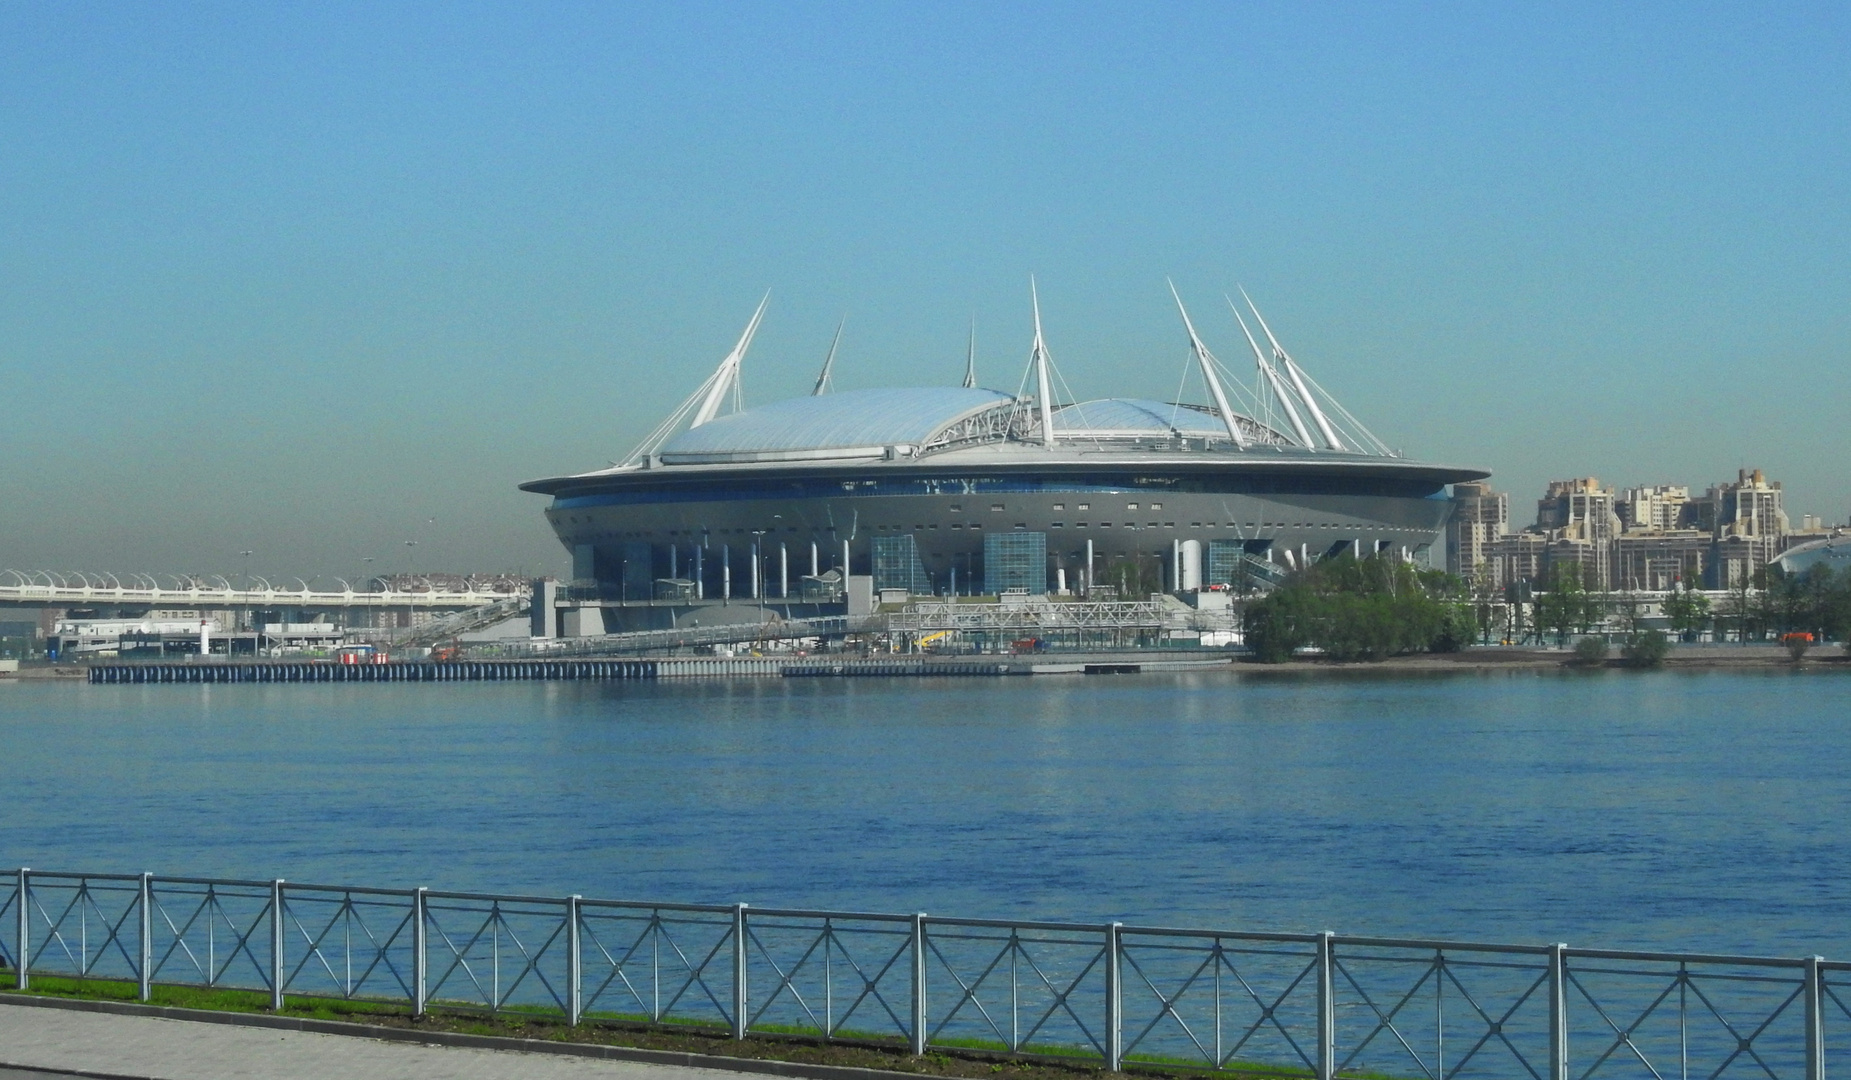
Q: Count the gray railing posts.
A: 11